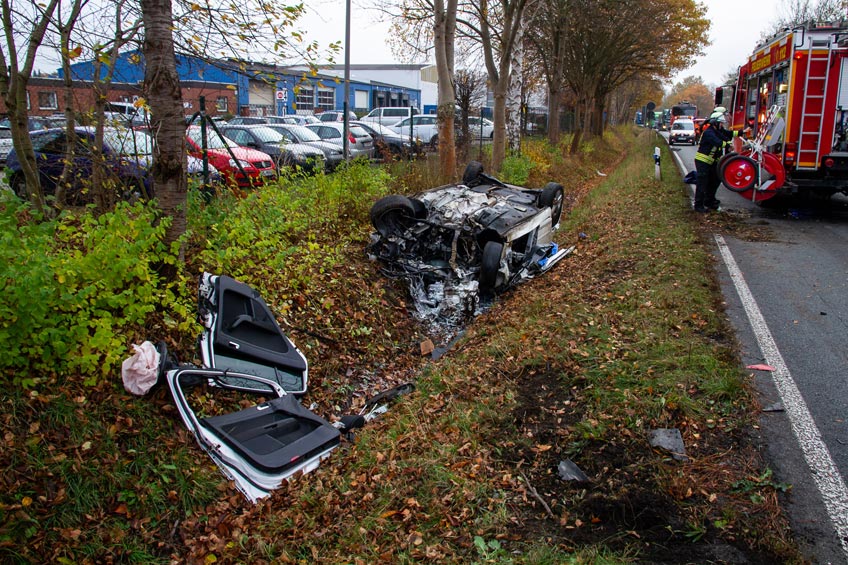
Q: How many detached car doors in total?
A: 2